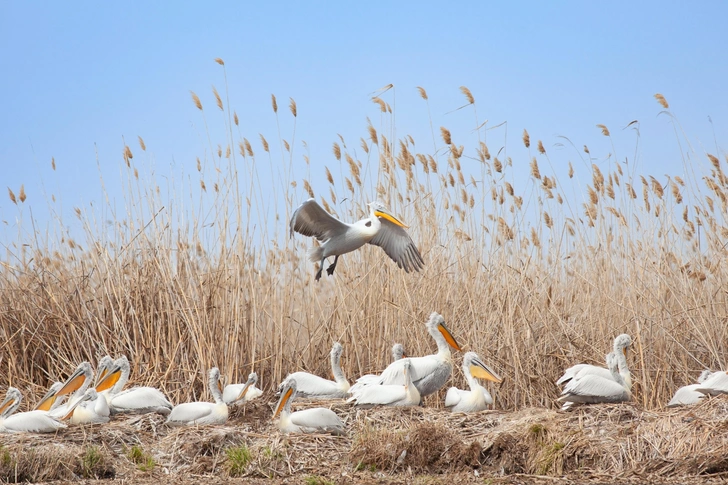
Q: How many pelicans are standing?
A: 1